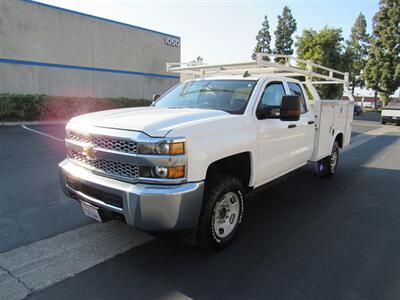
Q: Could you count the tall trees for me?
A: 5